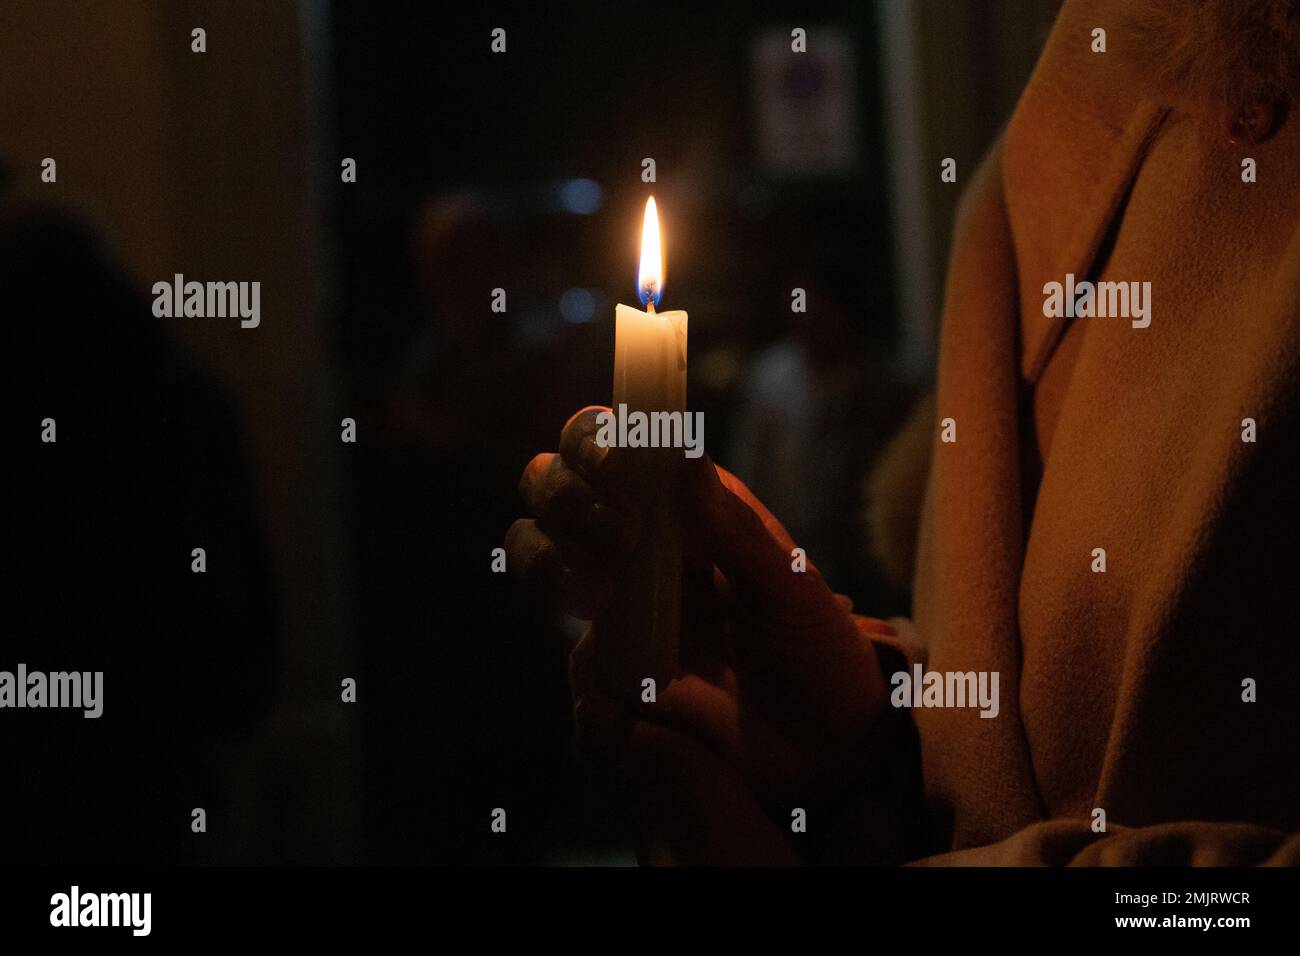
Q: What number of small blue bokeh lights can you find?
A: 2